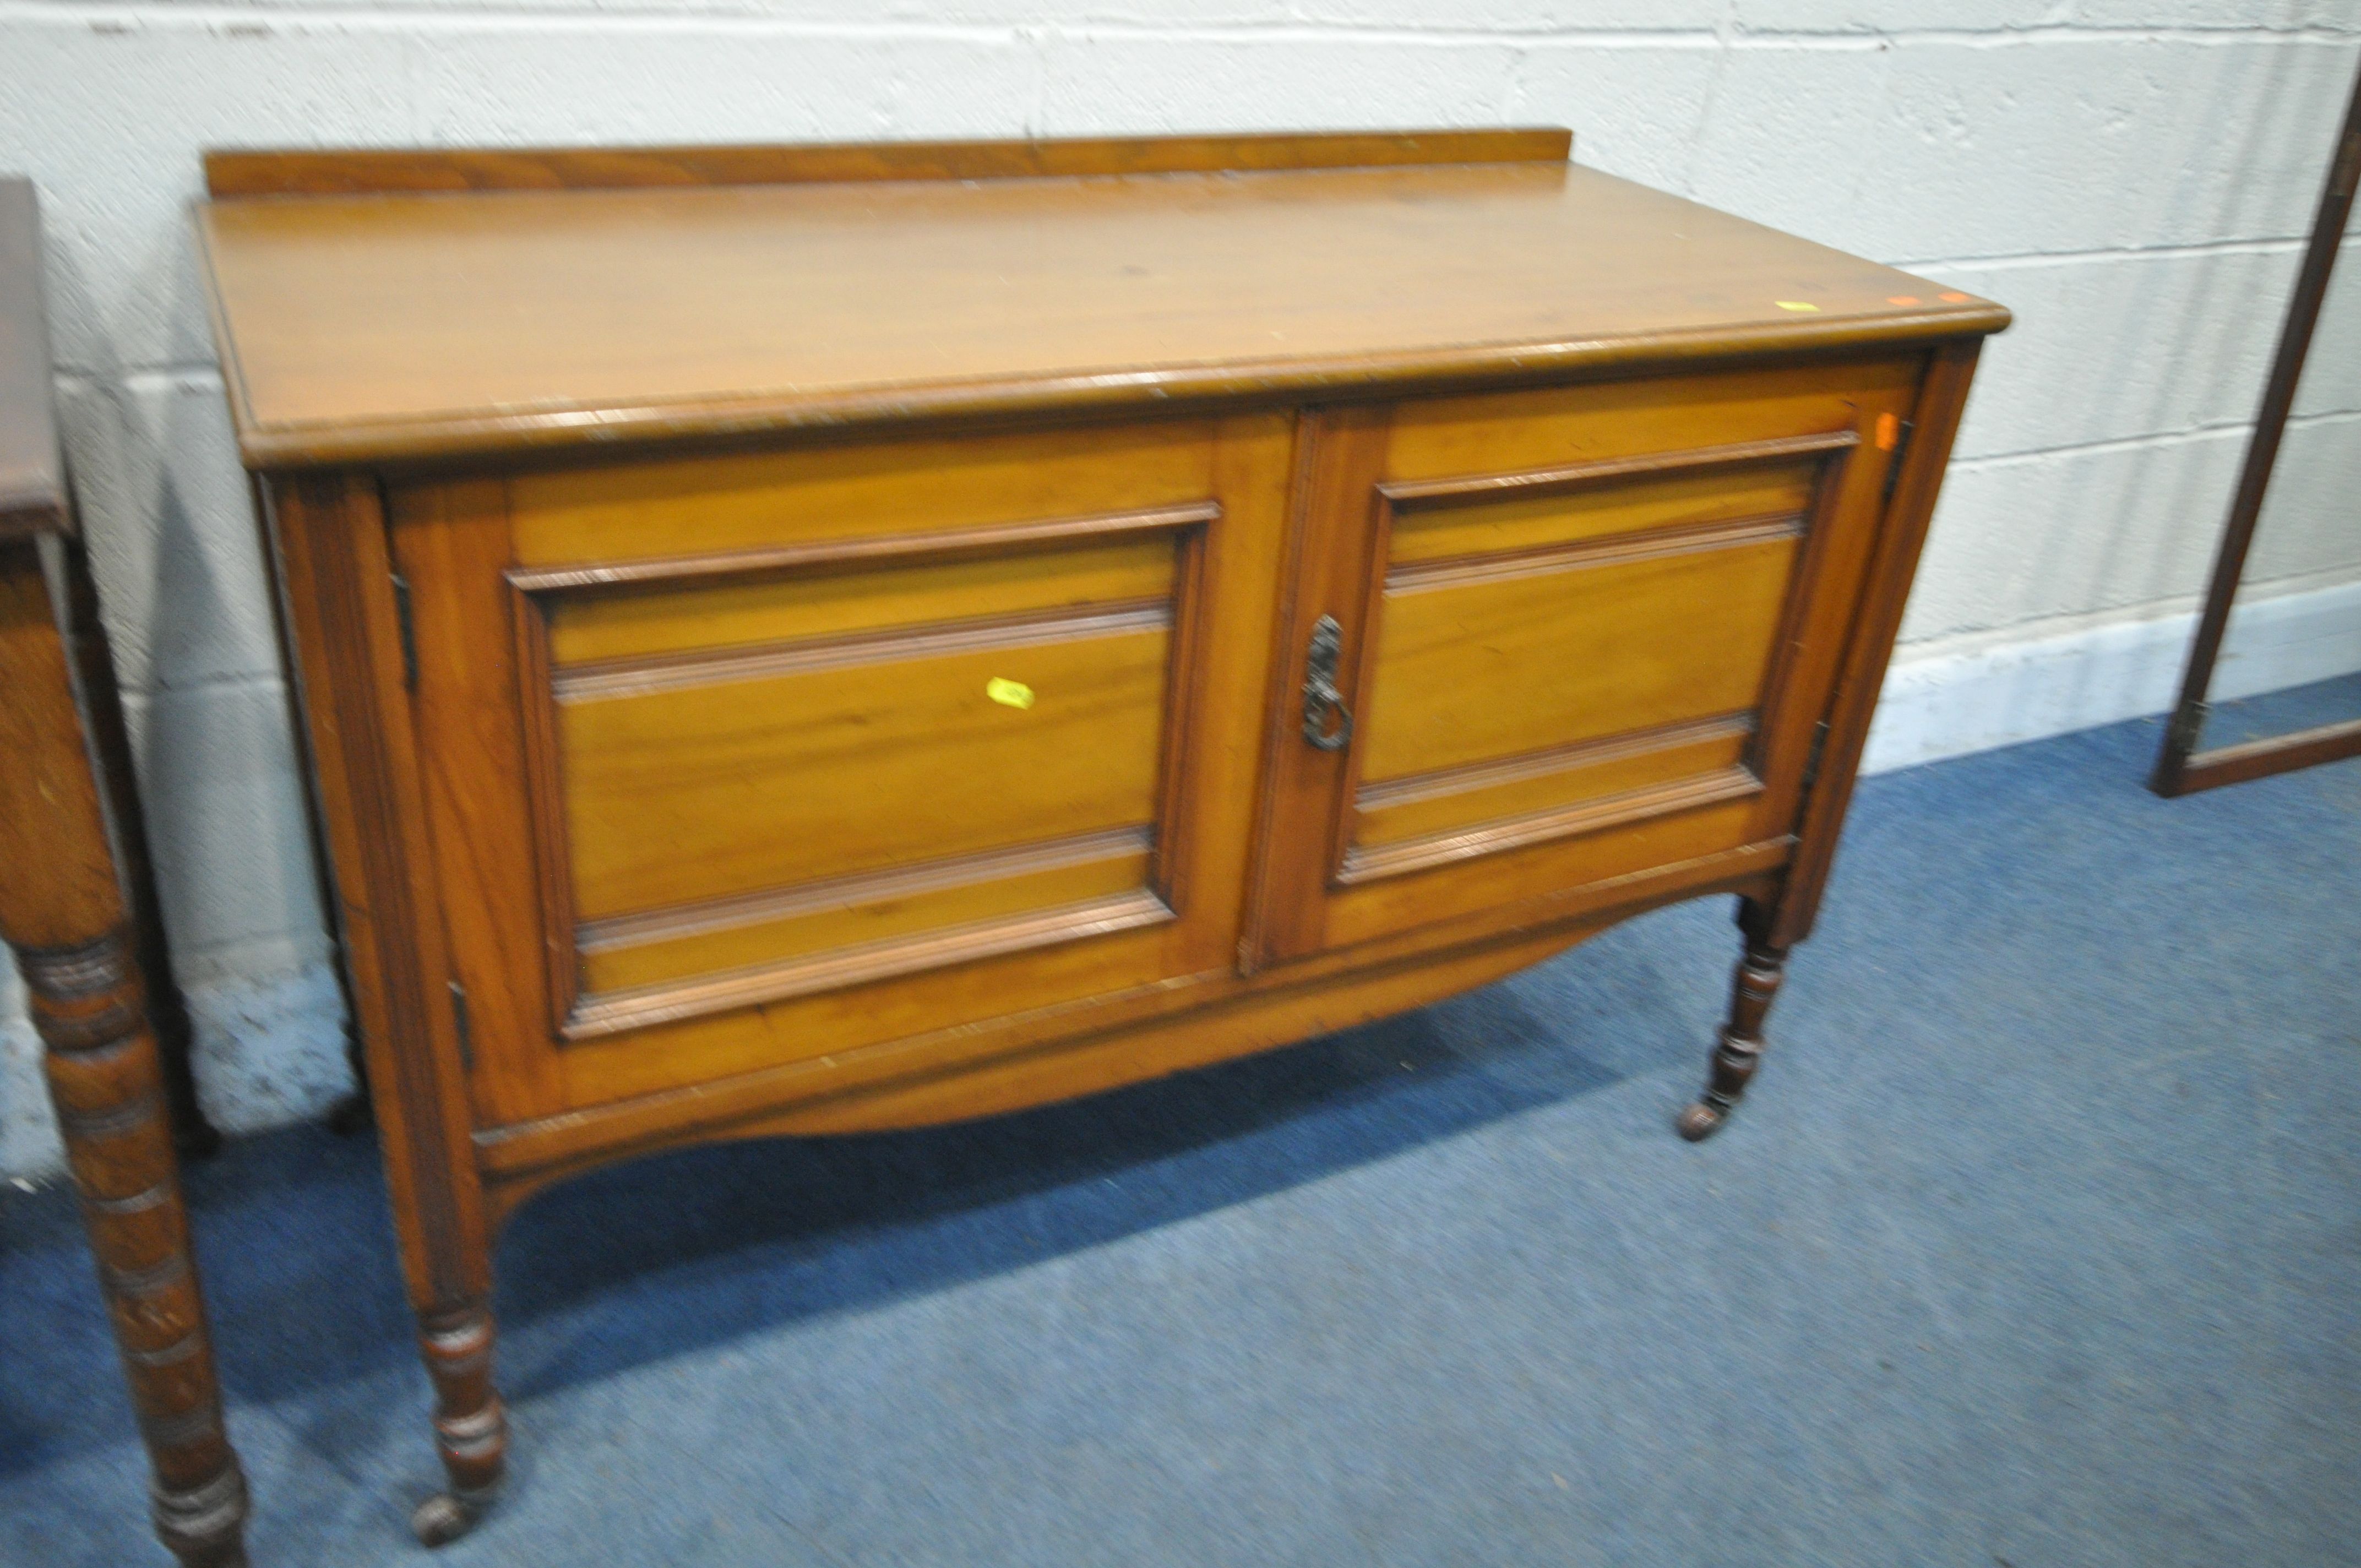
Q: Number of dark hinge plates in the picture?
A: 4